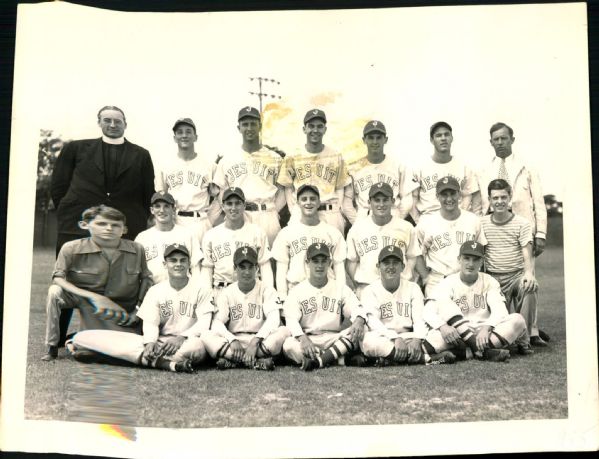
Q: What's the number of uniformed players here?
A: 15